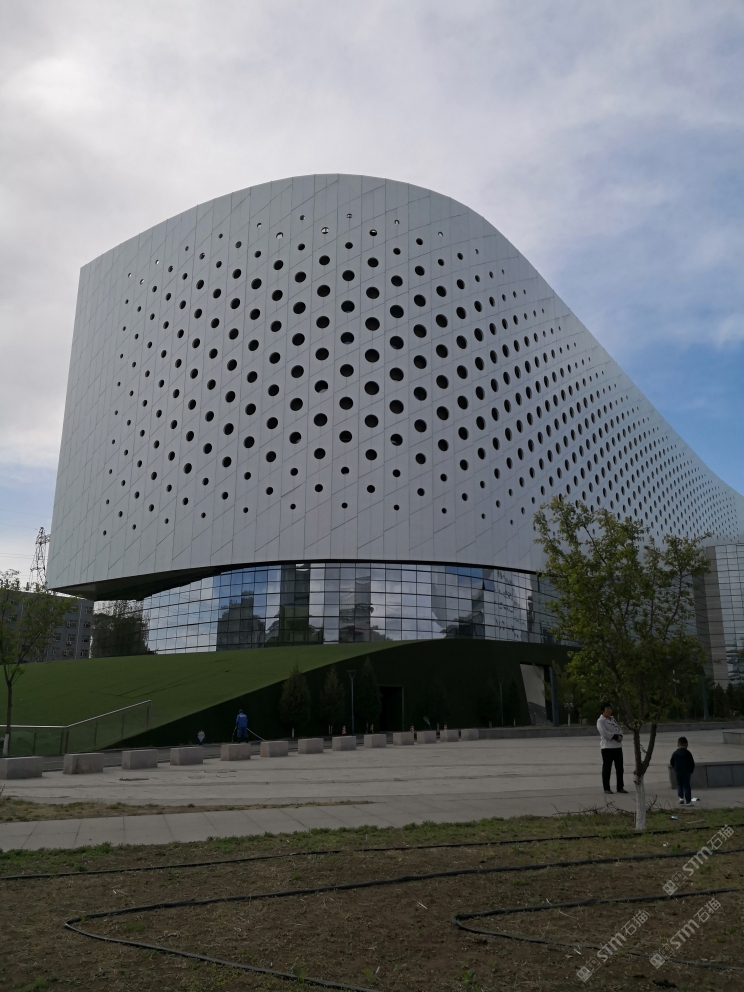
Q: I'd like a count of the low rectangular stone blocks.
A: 13